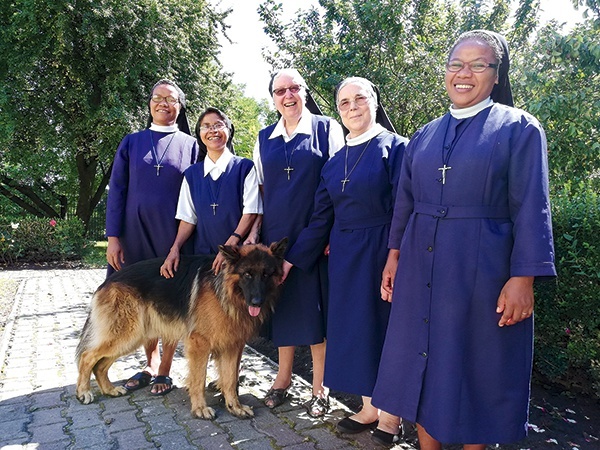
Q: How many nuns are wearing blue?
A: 5